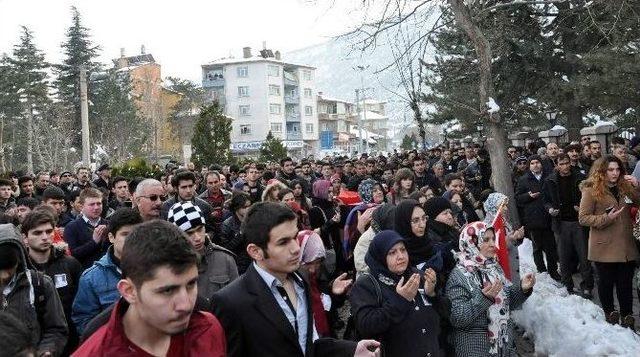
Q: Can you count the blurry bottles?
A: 0